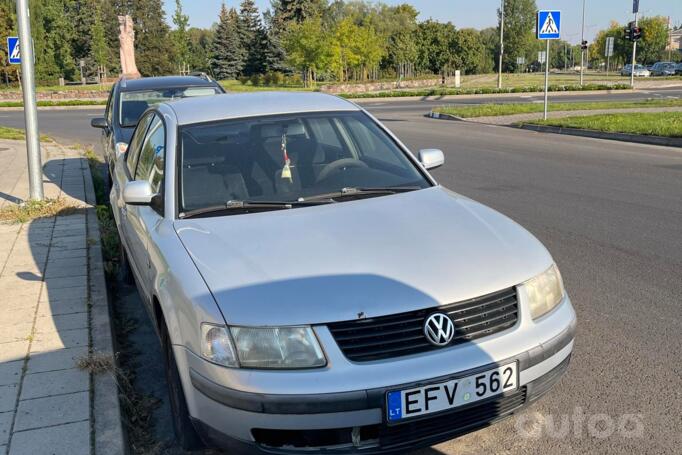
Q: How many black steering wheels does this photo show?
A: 1